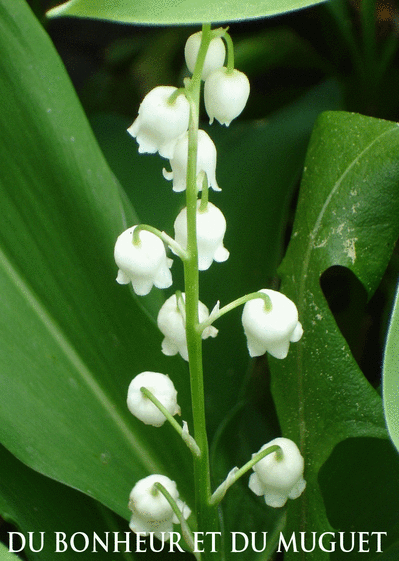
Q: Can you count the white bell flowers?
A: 11